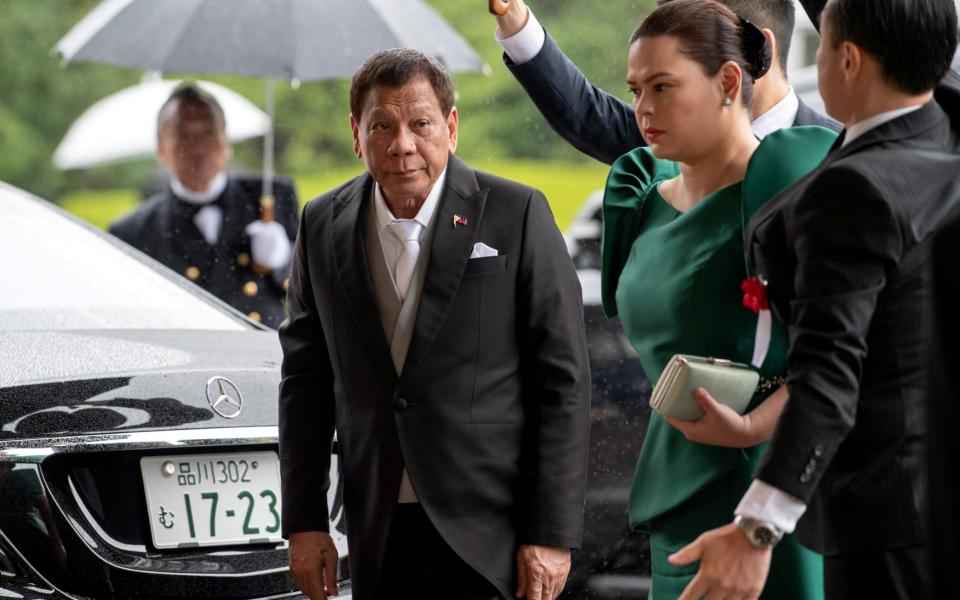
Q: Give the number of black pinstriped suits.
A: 1